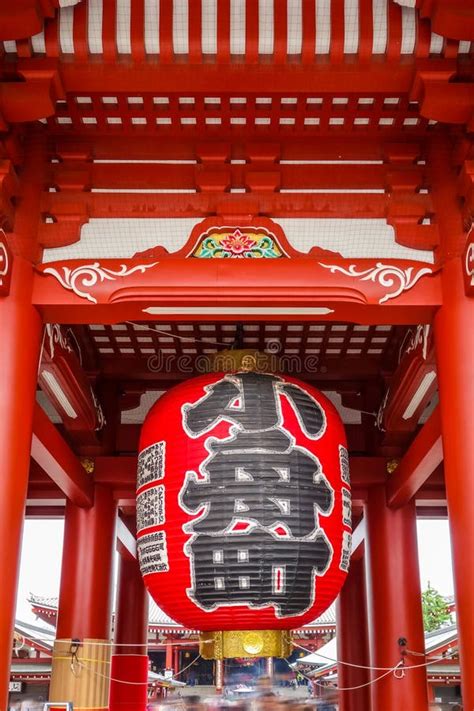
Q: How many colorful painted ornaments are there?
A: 1